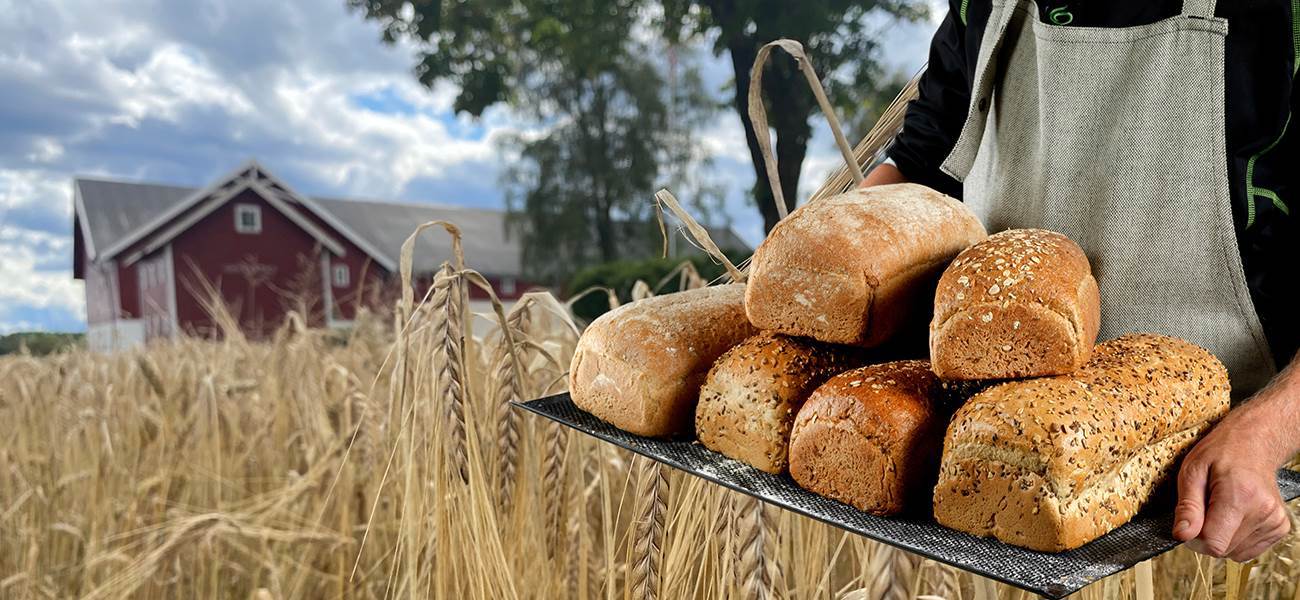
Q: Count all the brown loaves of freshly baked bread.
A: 6